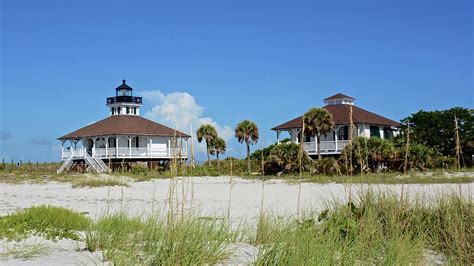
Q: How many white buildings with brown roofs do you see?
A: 2